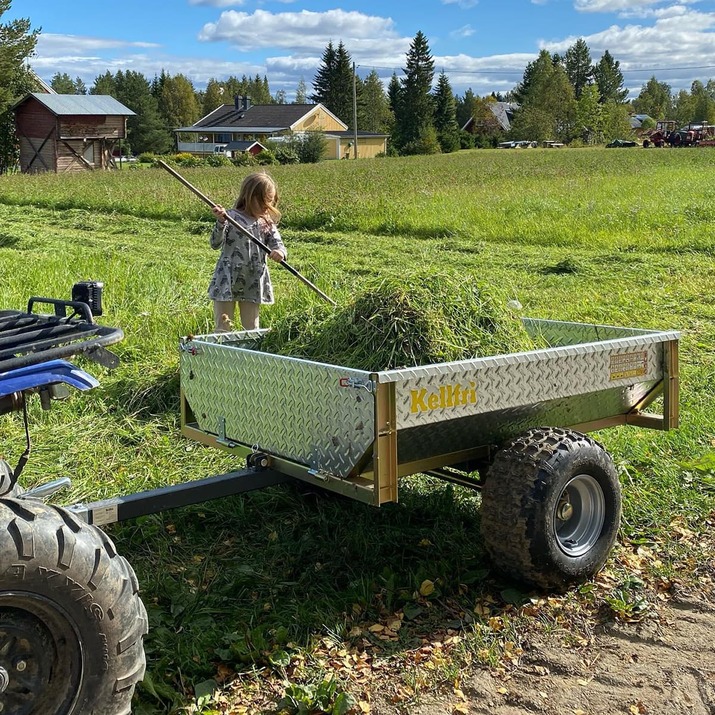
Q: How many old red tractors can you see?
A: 2